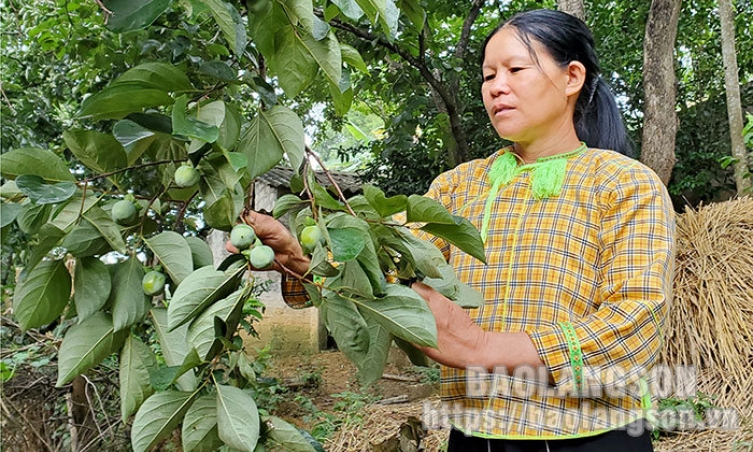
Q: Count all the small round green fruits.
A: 6